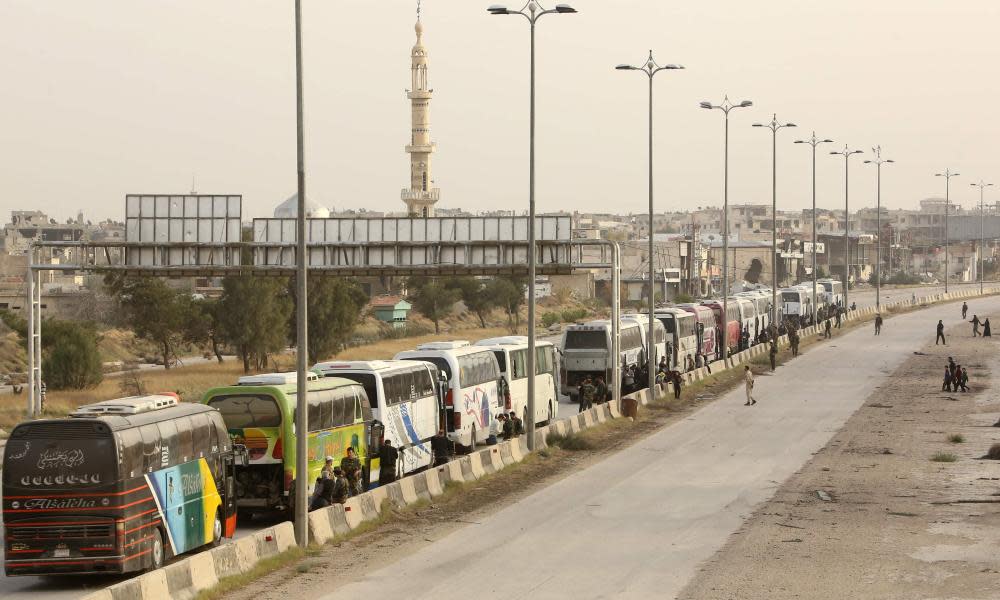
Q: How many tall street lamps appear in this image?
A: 10